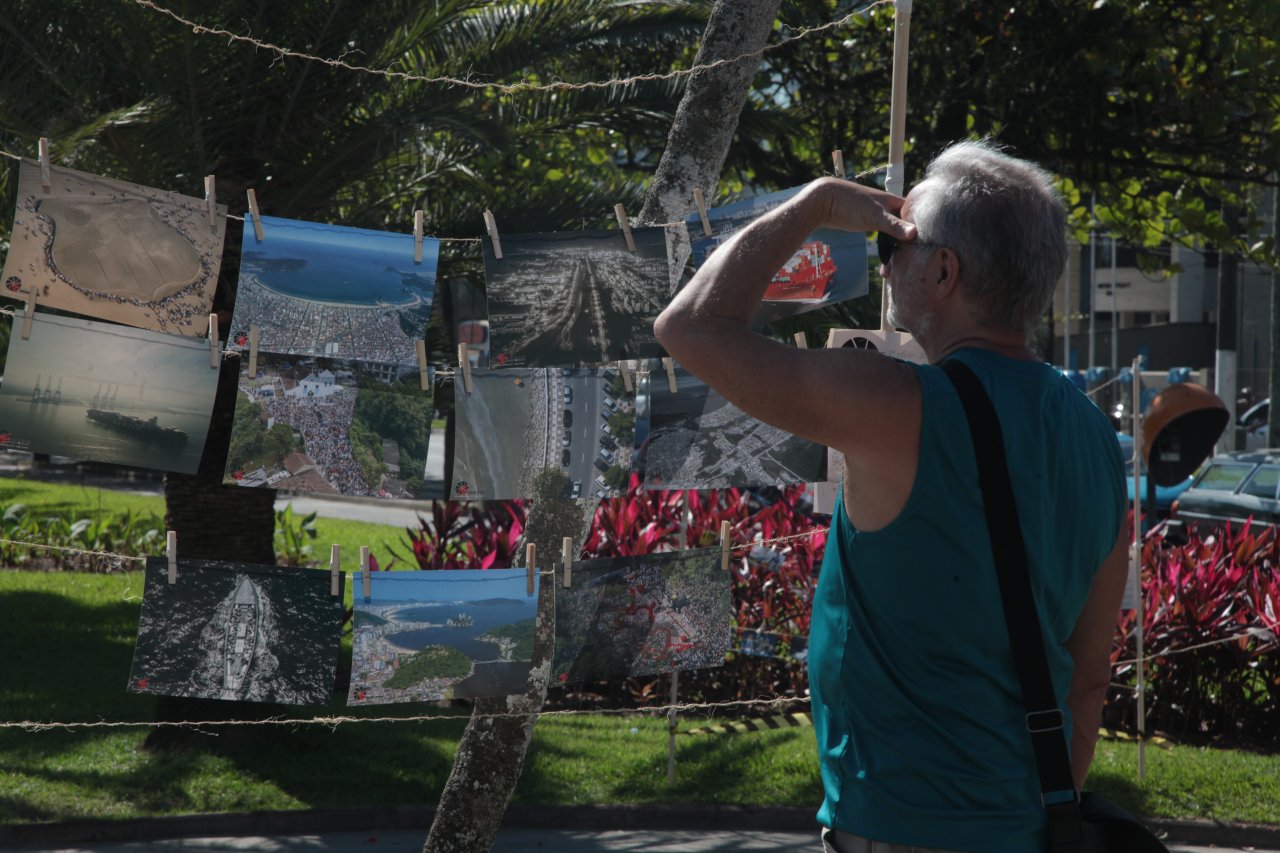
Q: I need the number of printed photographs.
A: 11